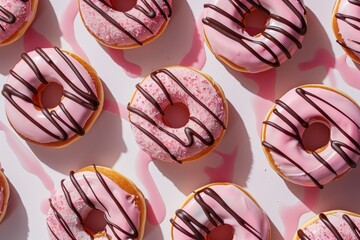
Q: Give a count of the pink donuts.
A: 11